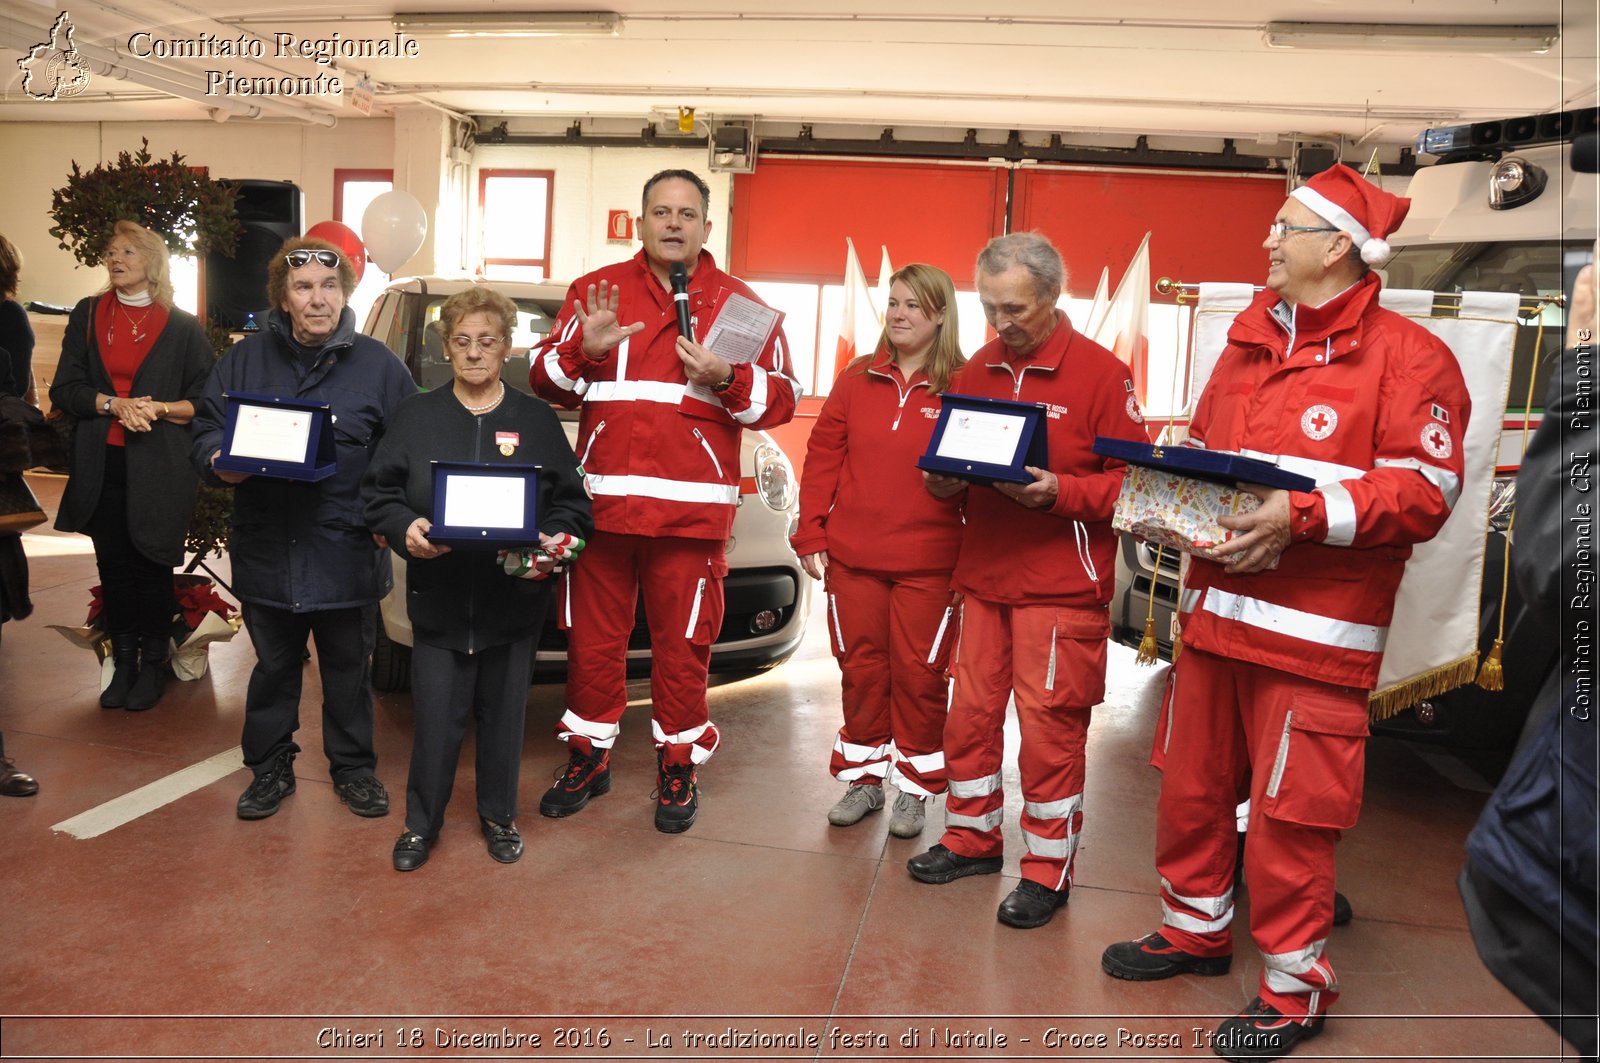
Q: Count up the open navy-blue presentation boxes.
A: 3